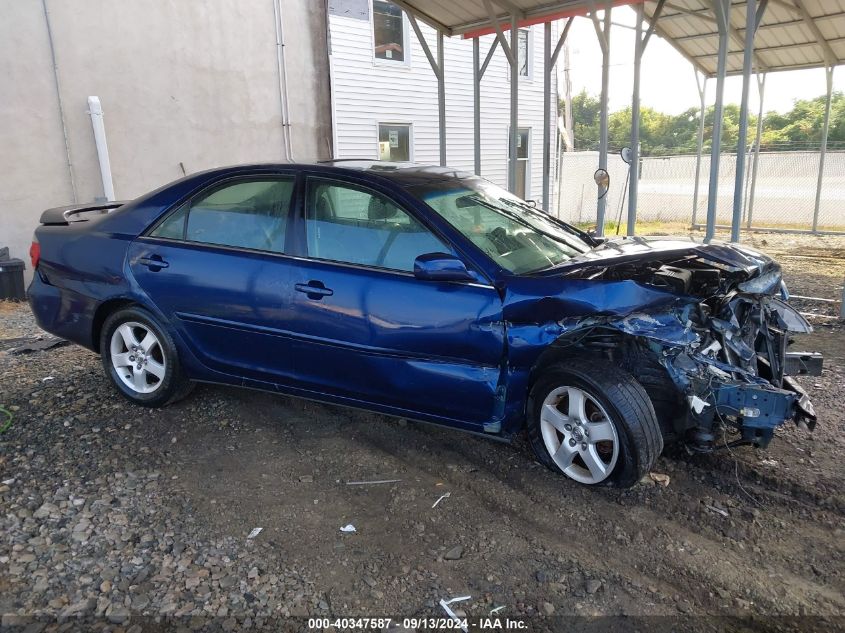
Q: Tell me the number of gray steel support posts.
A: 11